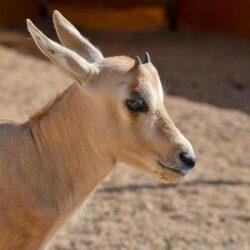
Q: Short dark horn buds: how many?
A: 2